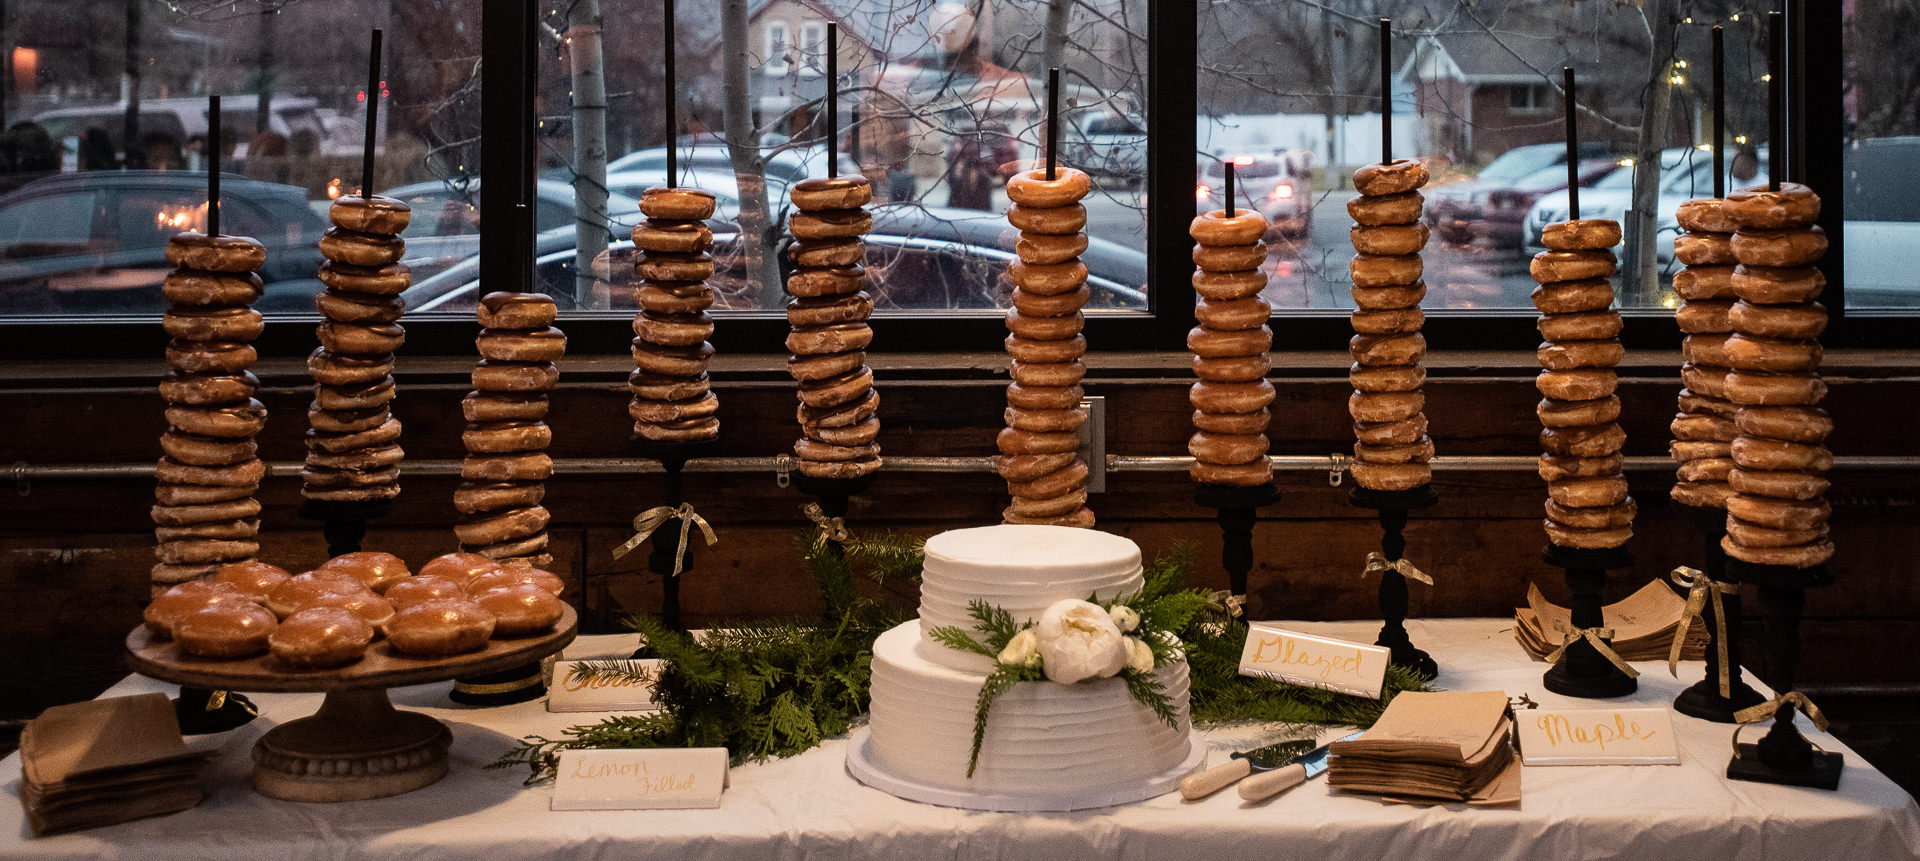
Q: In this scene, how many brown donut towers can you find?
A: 11